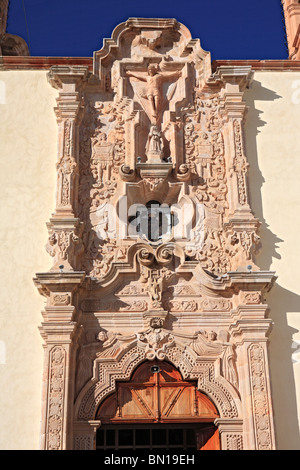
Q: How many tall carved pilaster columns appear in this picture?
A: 4